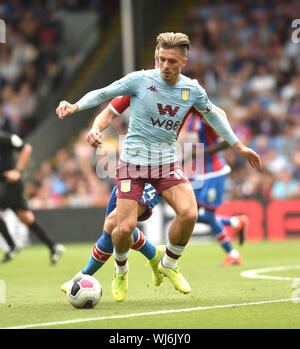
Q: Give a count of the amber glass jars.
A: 0